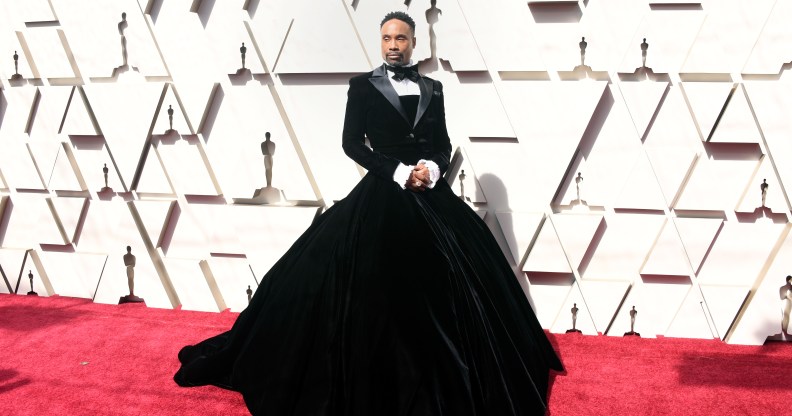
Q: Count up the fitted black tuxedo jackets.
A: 1